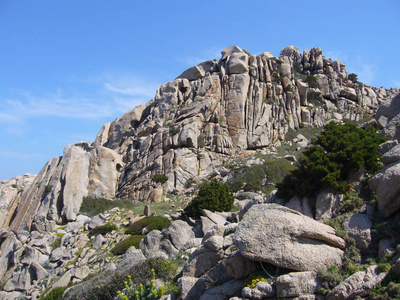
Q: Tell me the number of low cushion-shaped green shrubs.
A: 3